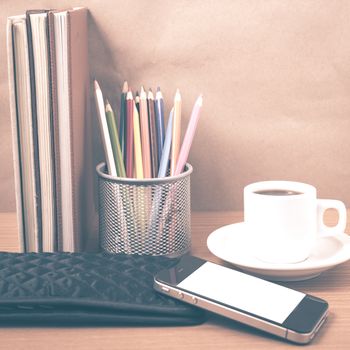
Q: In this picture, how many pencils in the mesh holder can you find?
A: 12